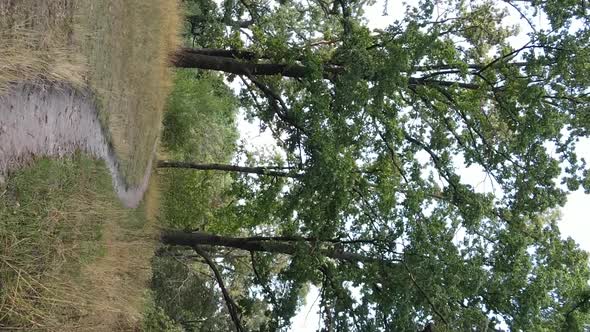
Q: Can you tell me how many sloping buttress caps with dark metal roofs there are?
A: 0